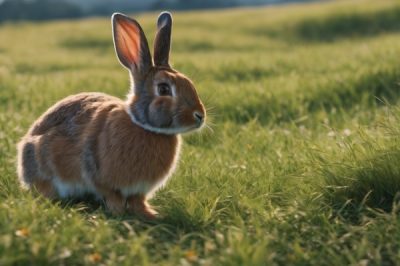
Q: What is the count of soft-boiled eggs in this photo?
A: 0